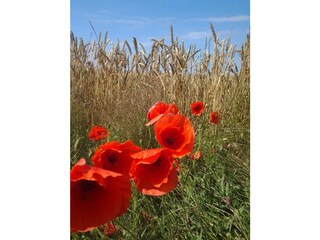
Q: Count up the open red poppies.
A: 8